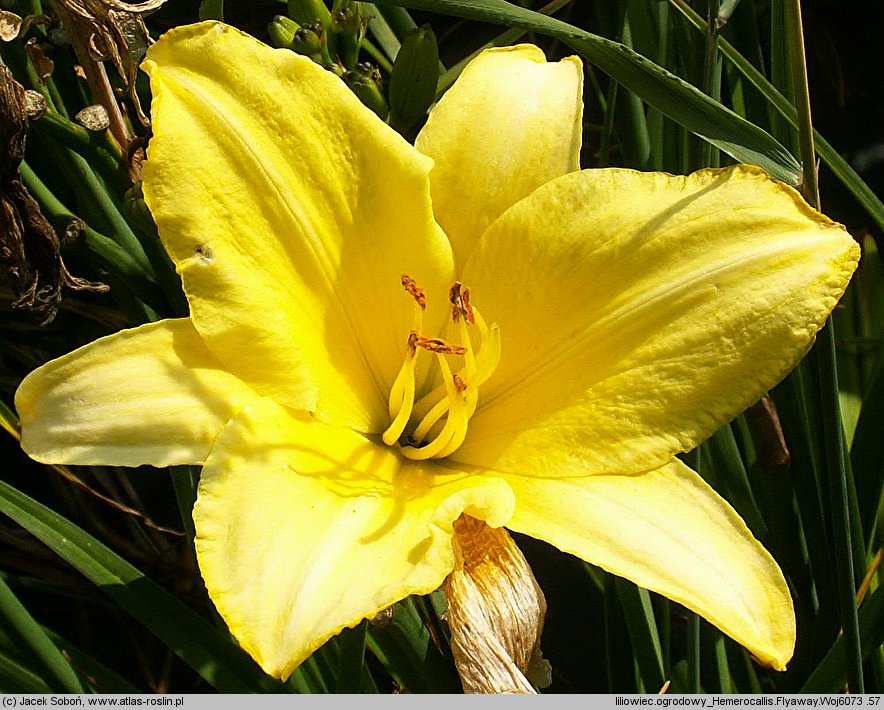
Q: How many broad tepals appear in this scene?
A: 3